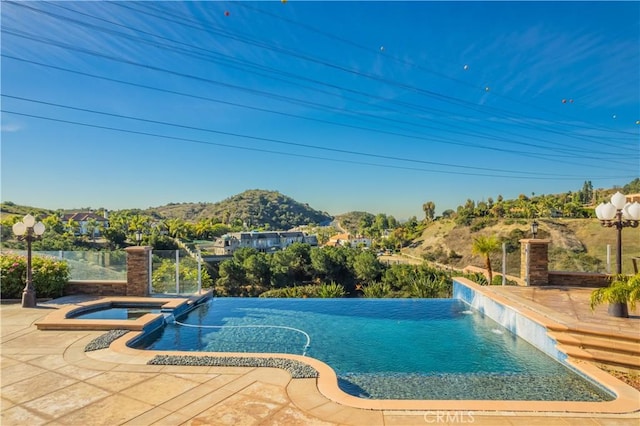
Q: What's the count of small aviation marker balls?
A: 9